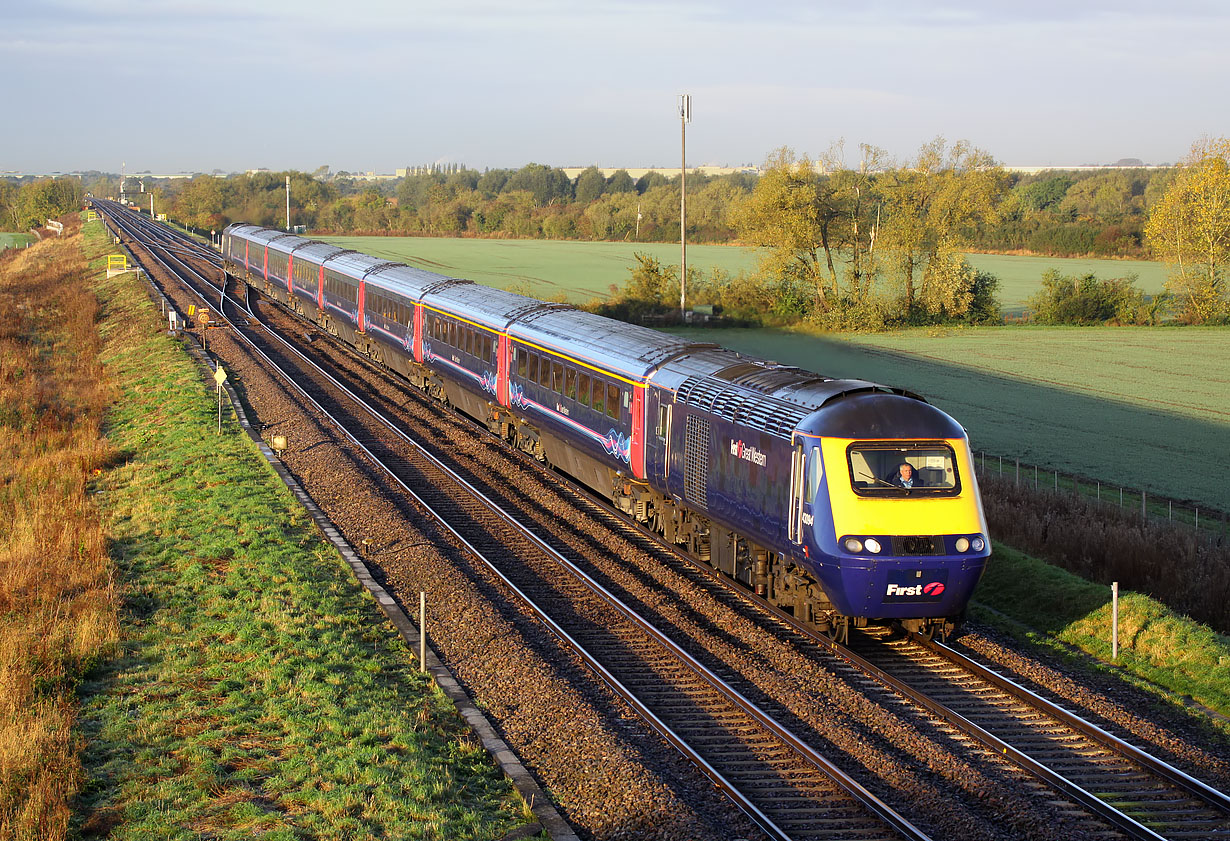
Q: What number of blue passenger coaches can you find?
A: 8